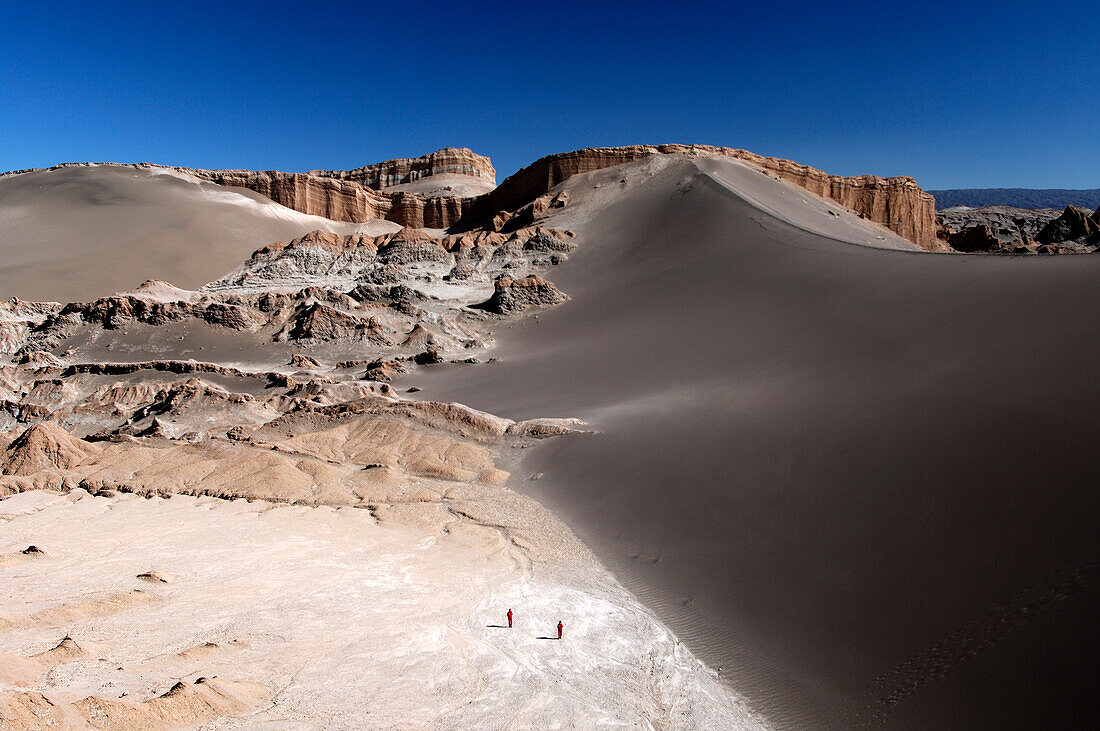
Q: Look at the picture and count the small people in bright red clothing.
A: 2